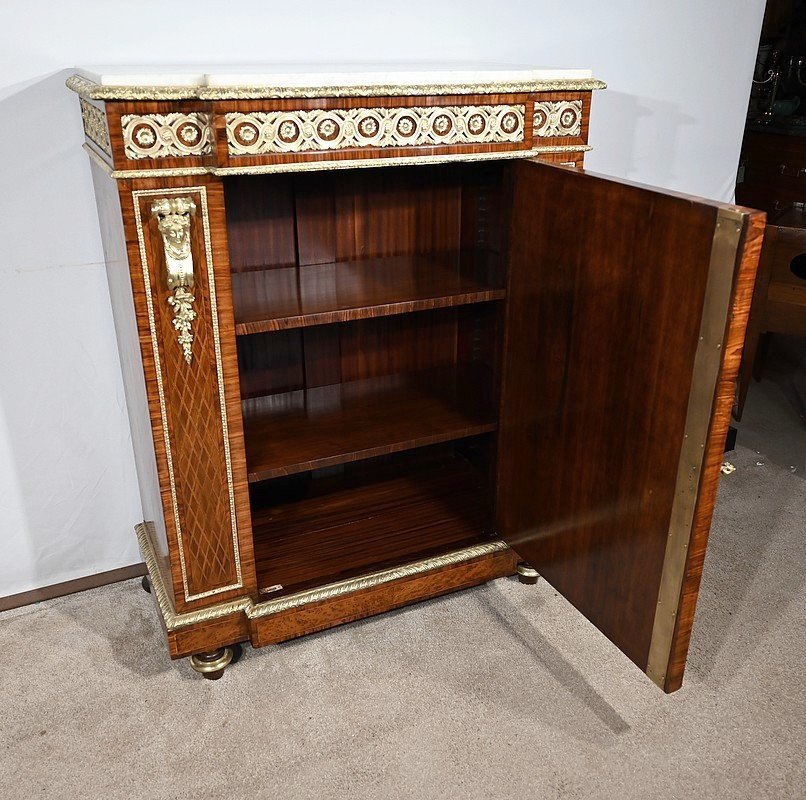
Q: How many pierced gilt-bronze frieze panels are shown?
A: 4